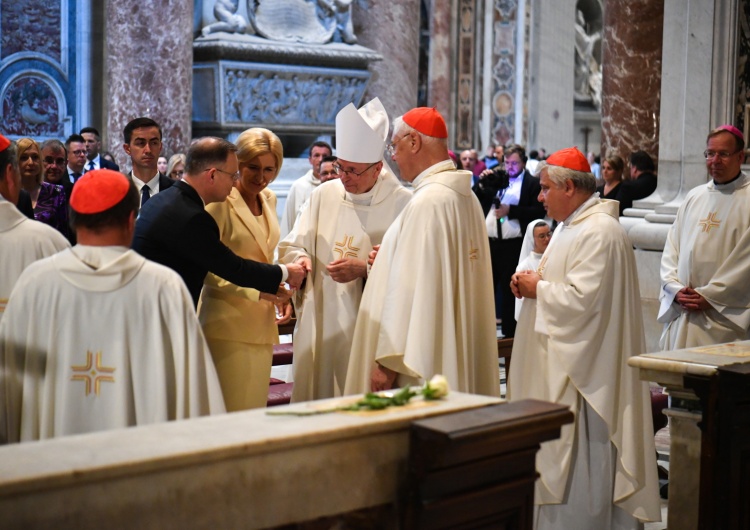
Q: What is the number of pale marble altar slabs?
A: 2